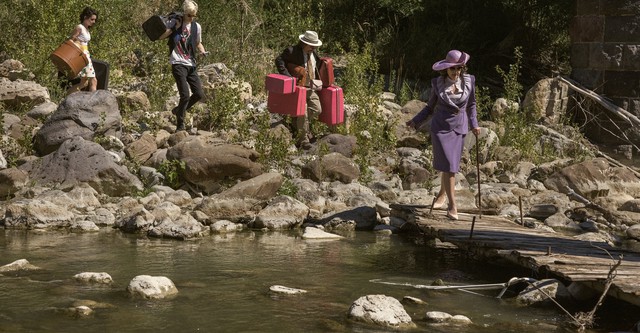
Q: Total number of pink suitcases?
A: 3